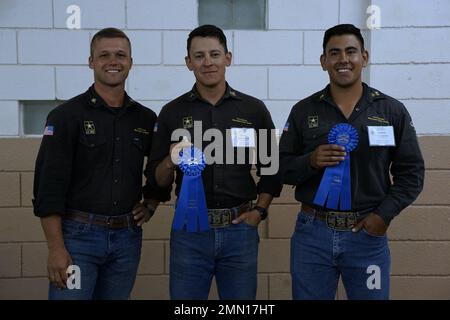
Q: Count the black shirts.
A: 3